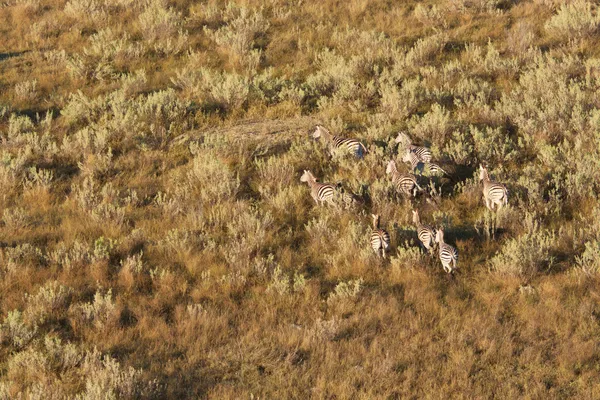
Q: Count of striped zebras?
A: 9